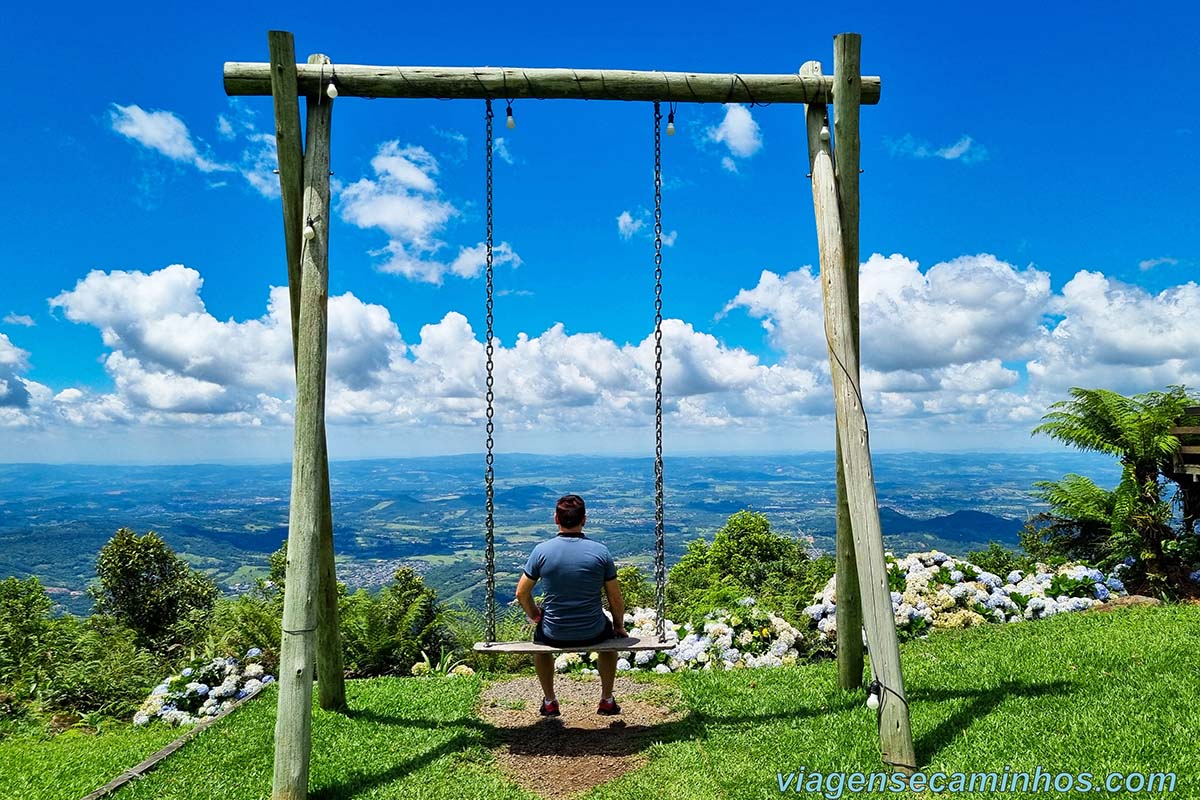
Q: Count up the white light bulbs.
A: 6